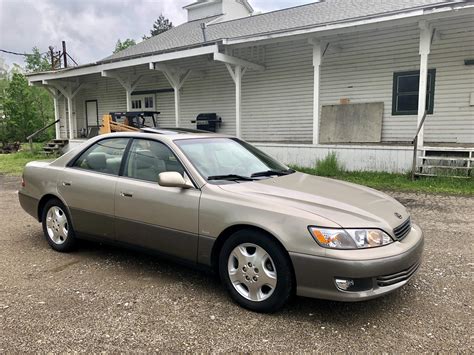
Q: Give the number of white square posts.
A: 7